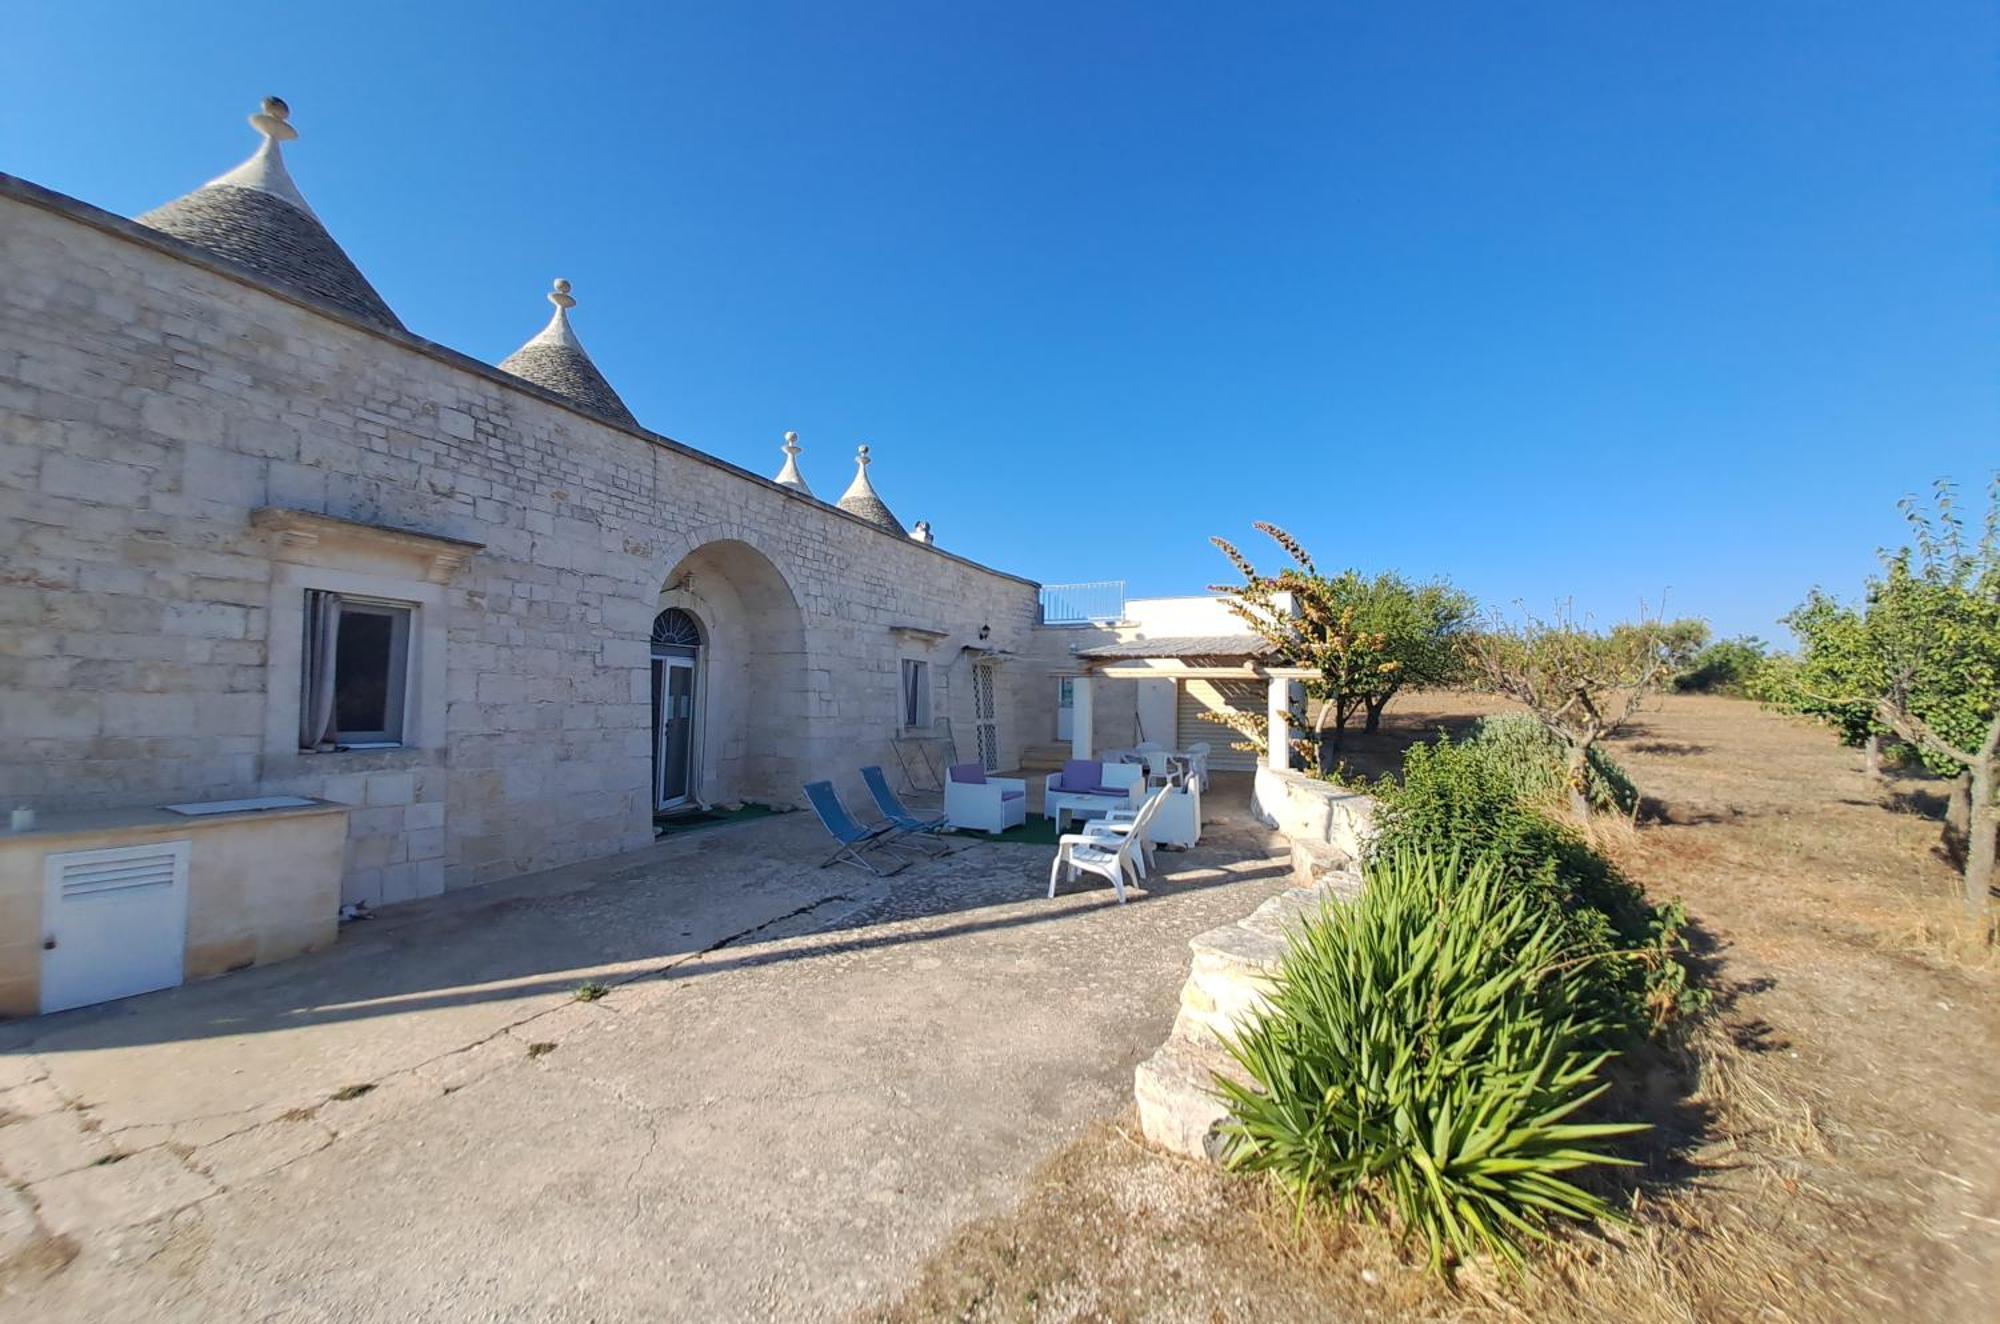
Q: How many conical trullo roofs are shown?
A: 4